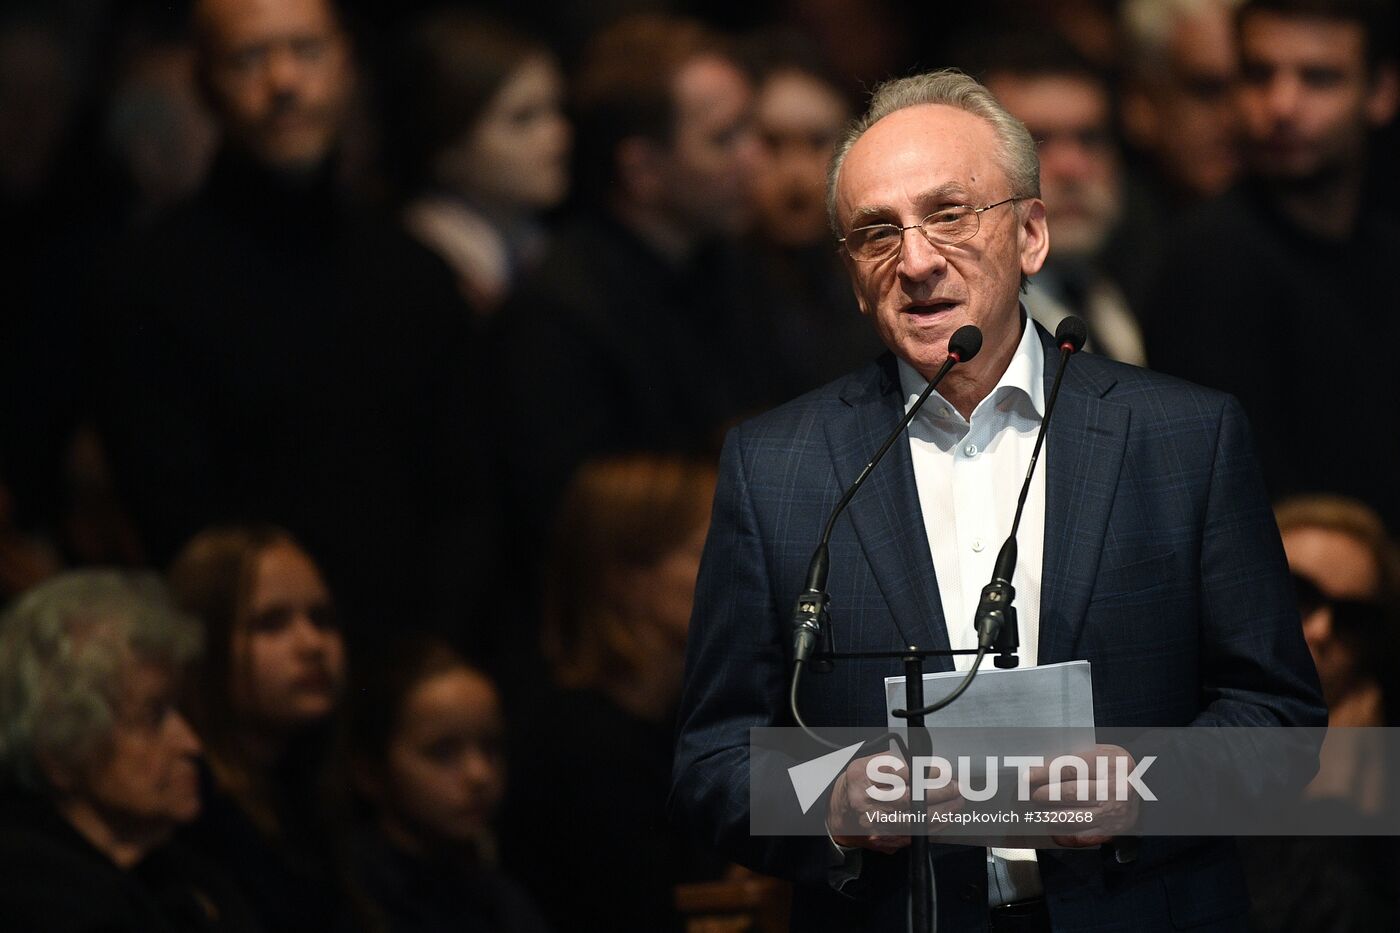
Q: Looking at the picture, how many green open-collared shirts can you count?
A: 0